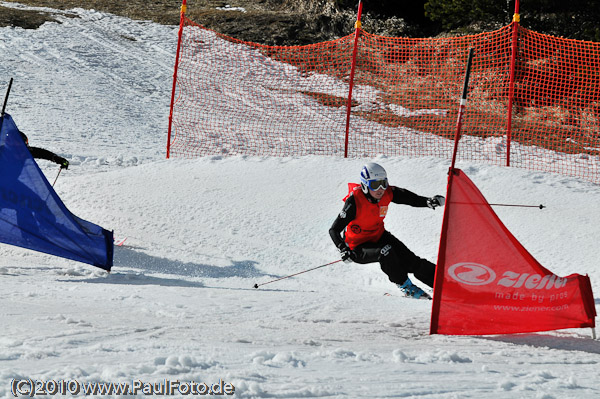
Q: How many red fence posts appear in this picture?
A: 3